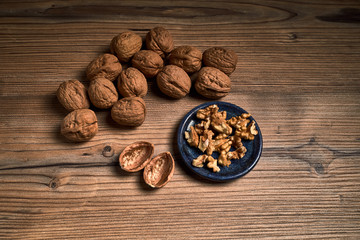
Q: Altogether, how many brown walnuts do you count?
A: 13